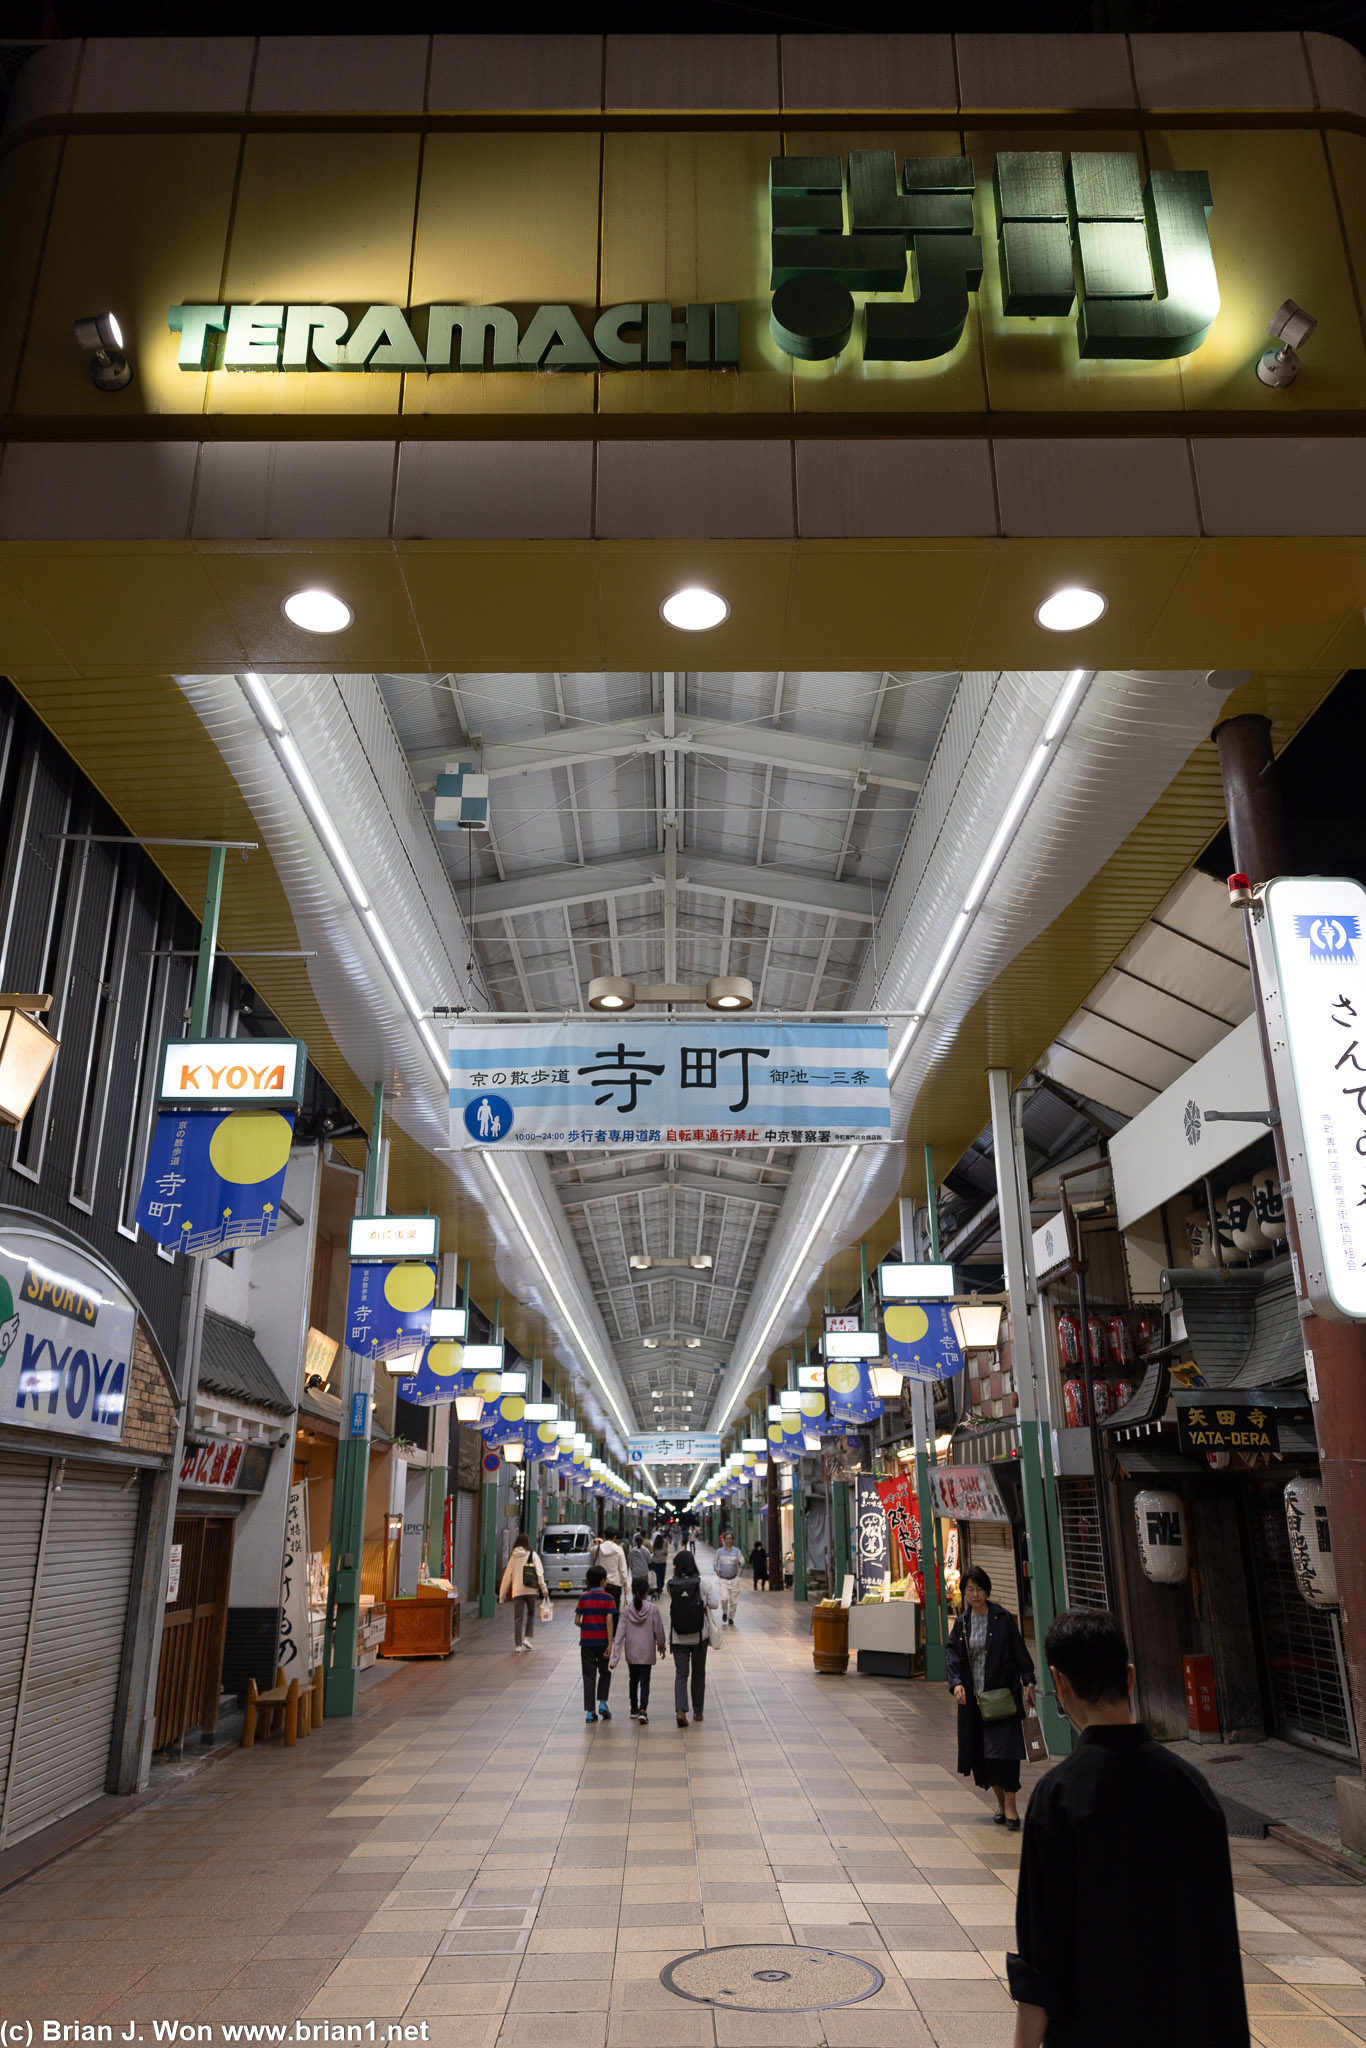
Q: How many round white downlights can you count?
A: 3